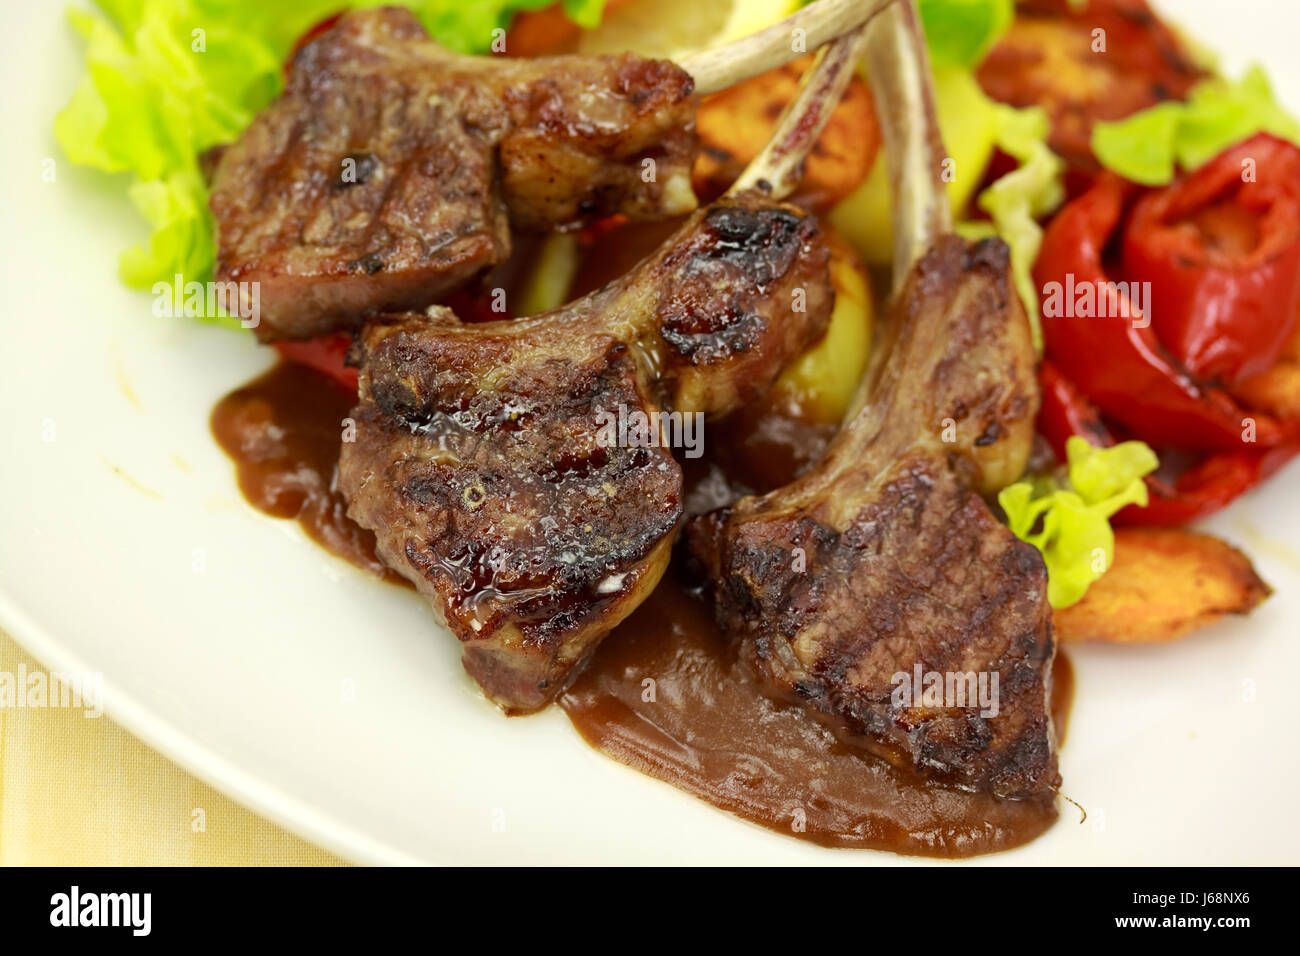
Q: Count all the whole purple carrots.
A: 0